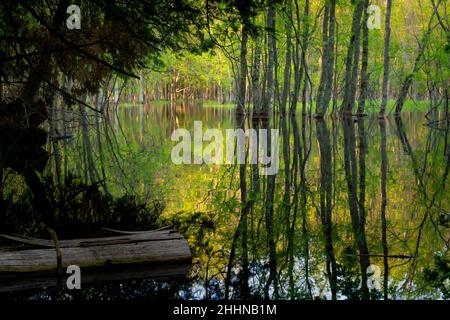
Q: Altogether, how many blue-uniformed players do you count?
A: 0